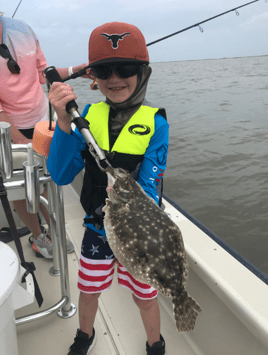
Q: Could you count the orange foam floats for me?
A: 1